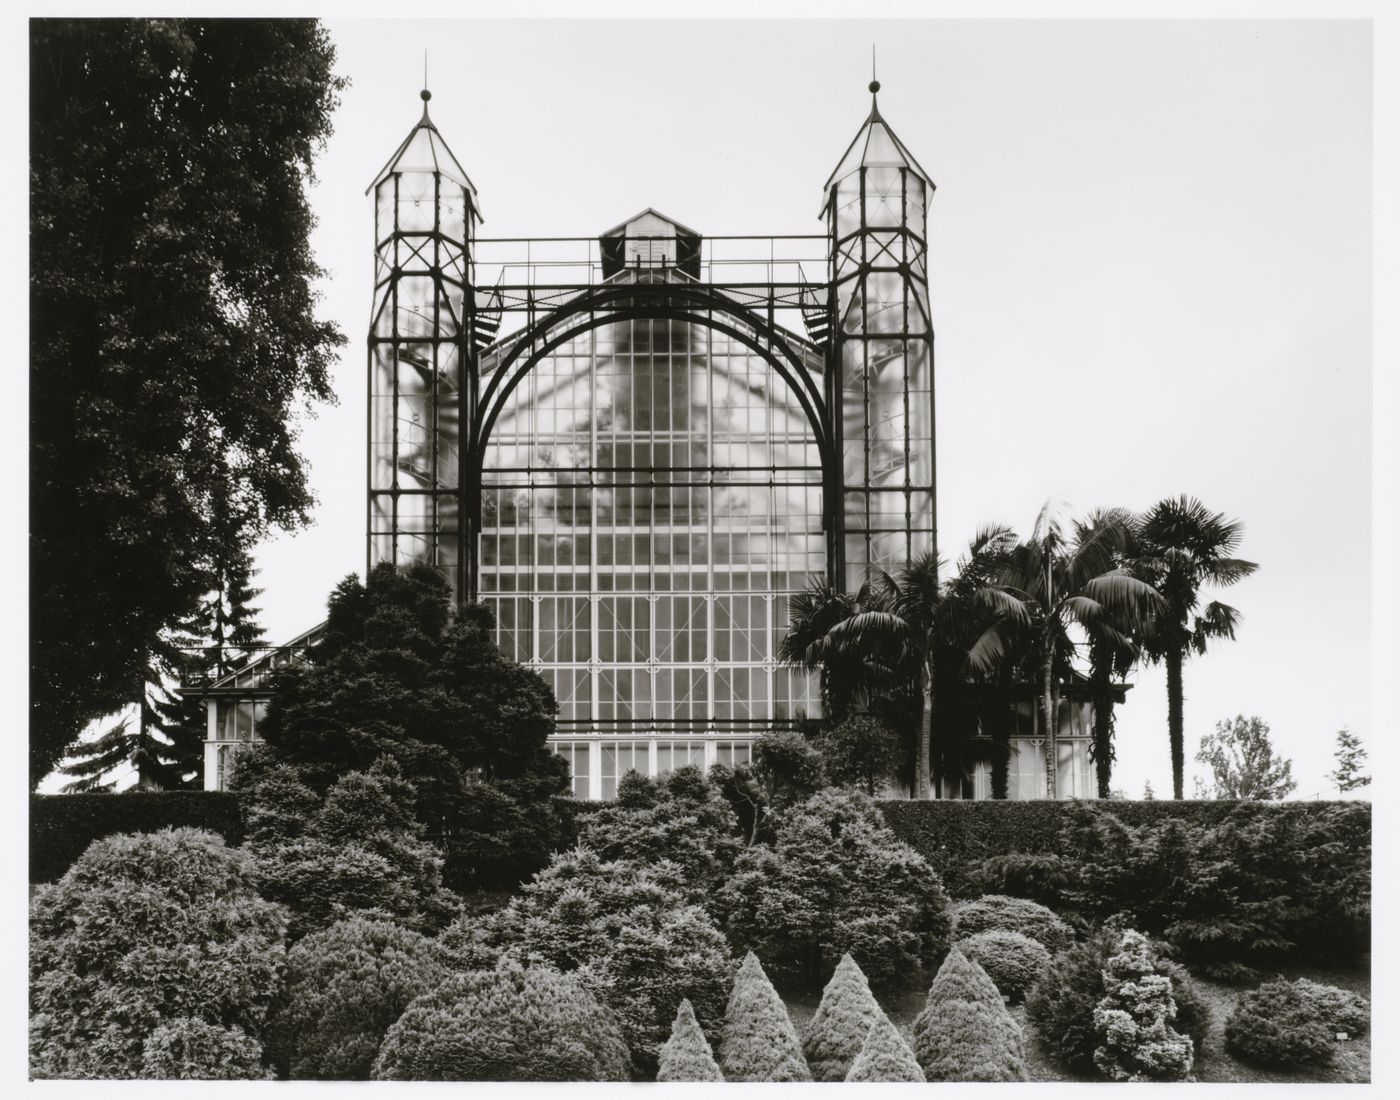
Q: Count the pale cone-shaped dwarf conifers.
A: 5